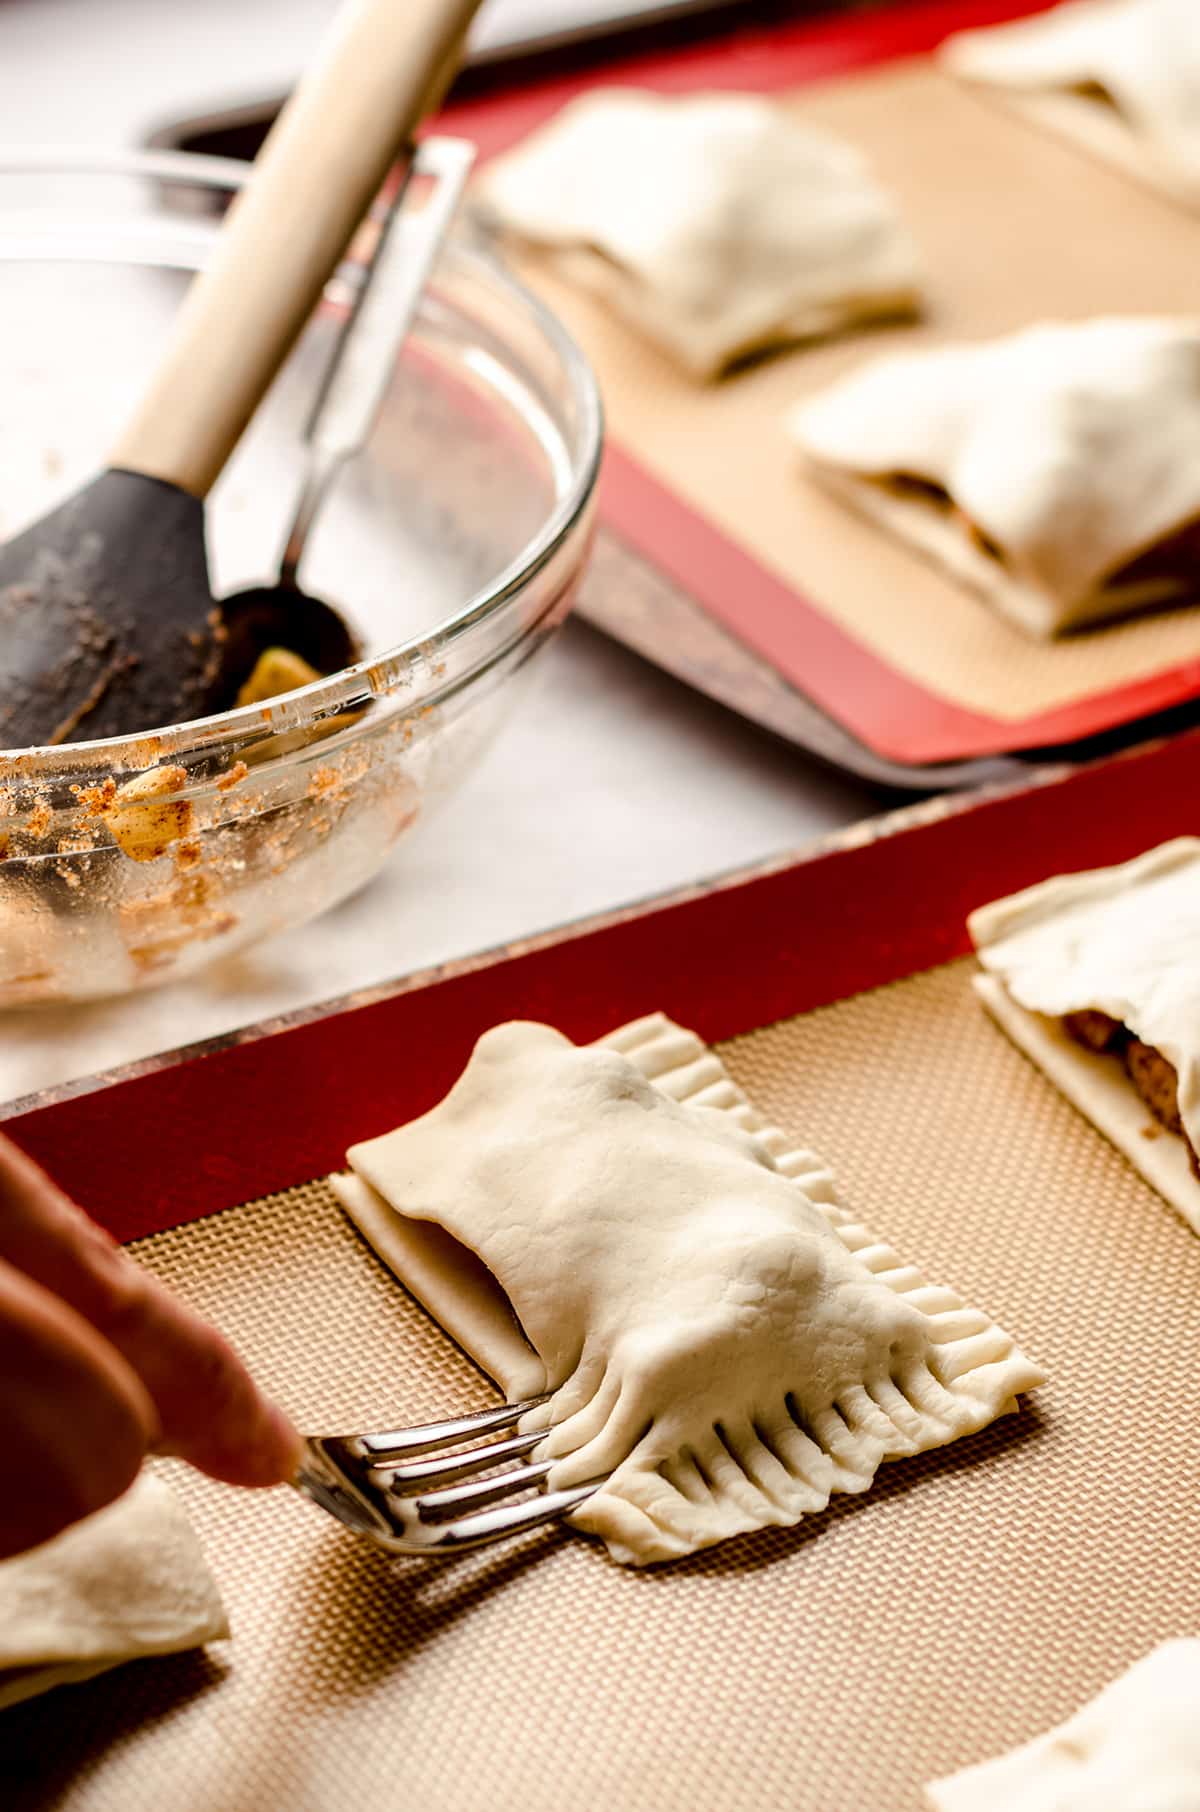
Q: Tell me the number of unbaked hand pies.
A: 7